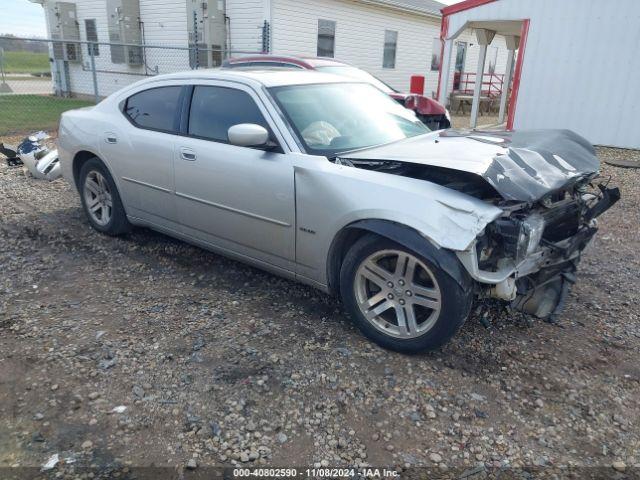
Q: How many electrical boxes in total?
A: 3